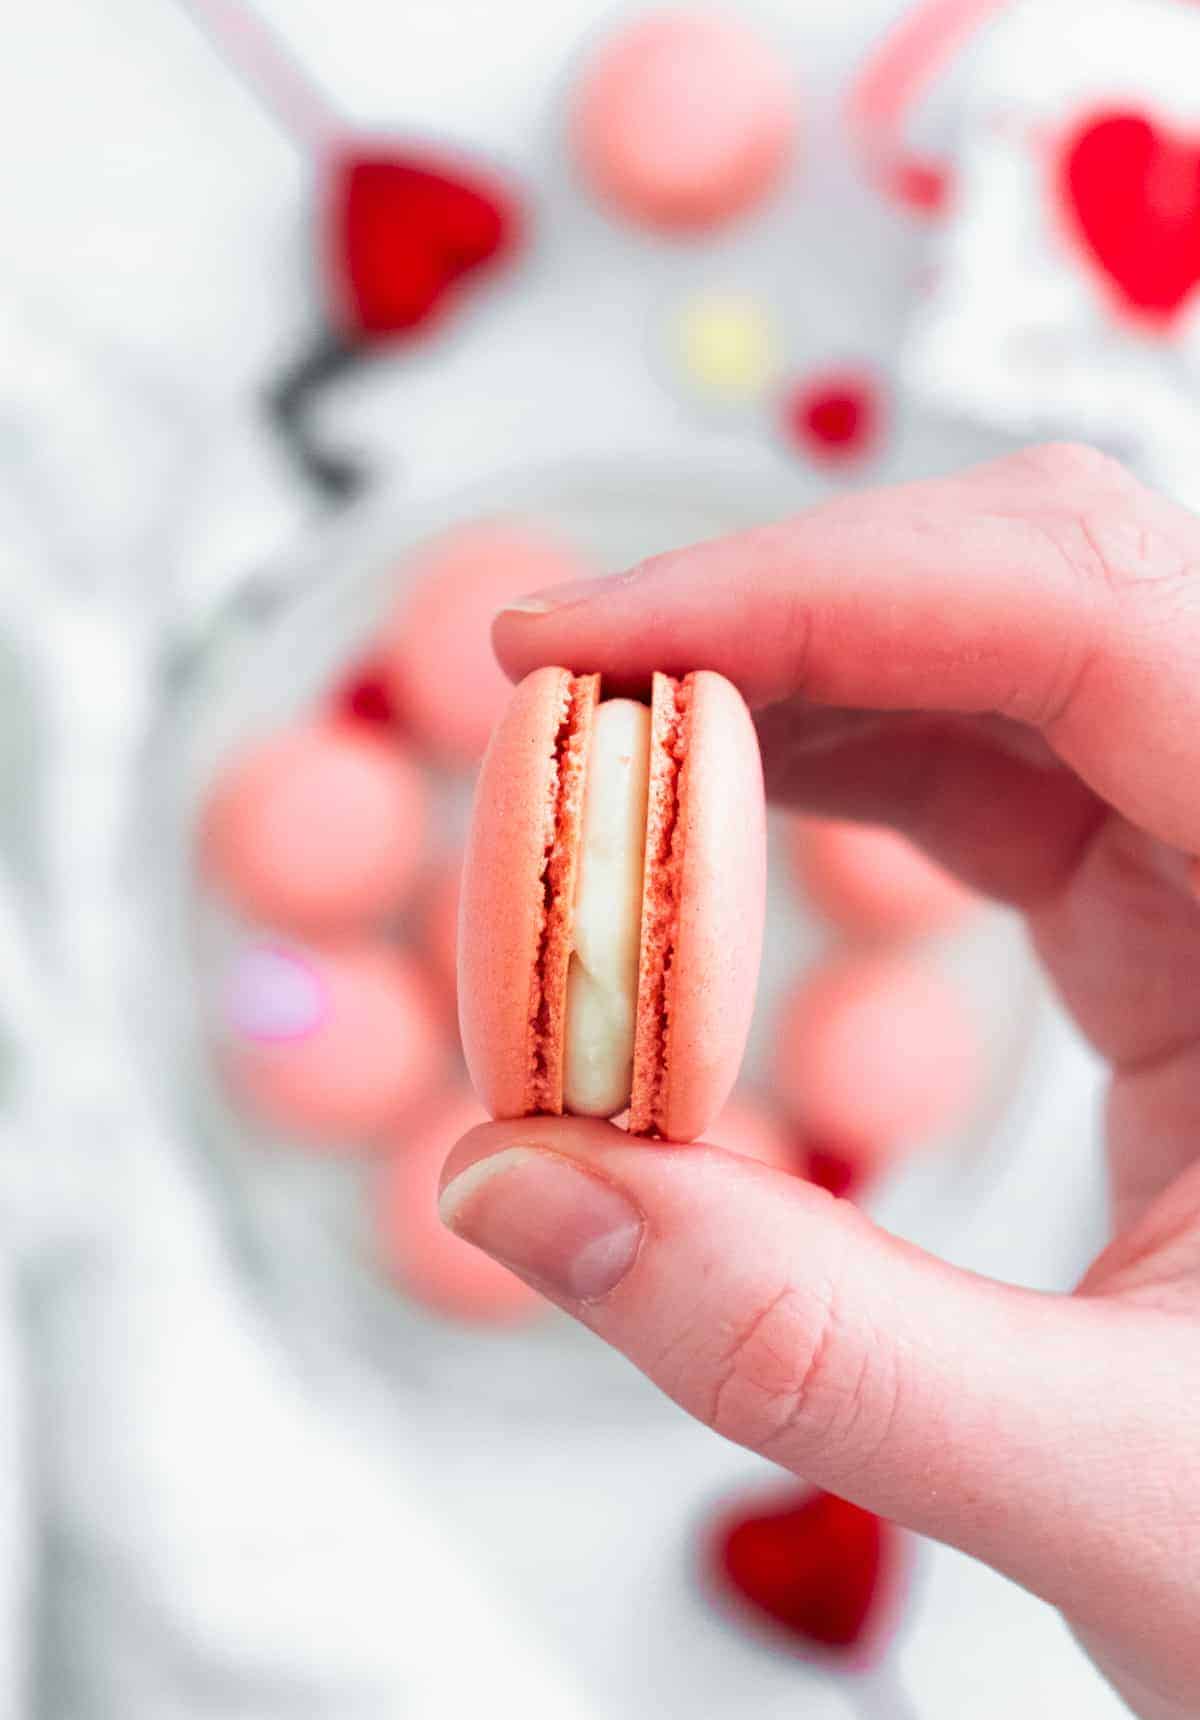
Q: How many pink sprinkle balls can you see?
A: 0